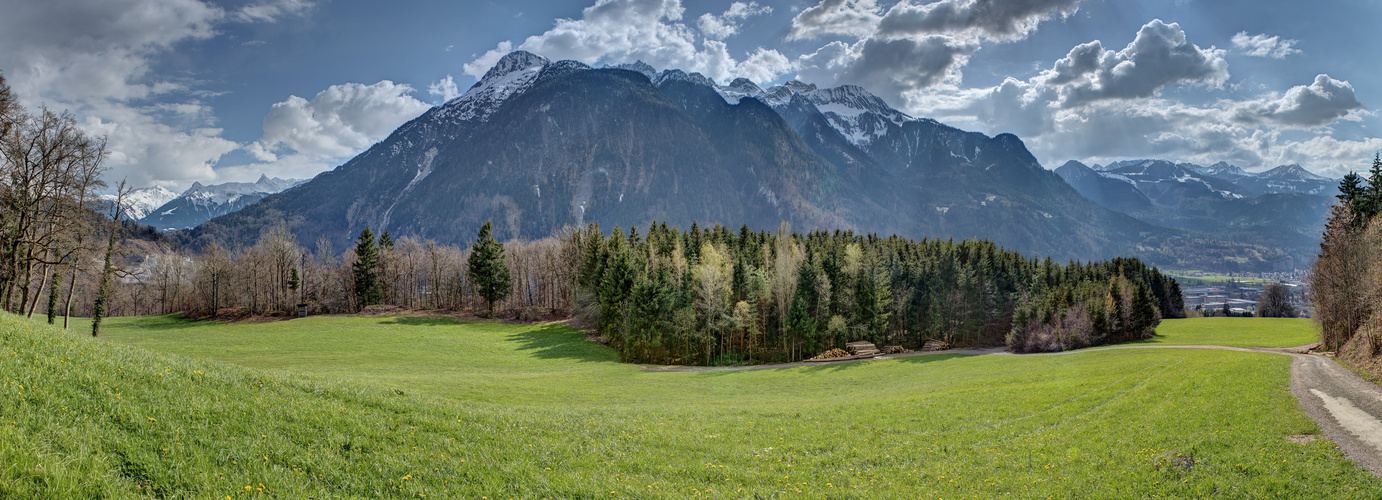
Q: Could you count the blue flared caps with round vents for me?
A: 0